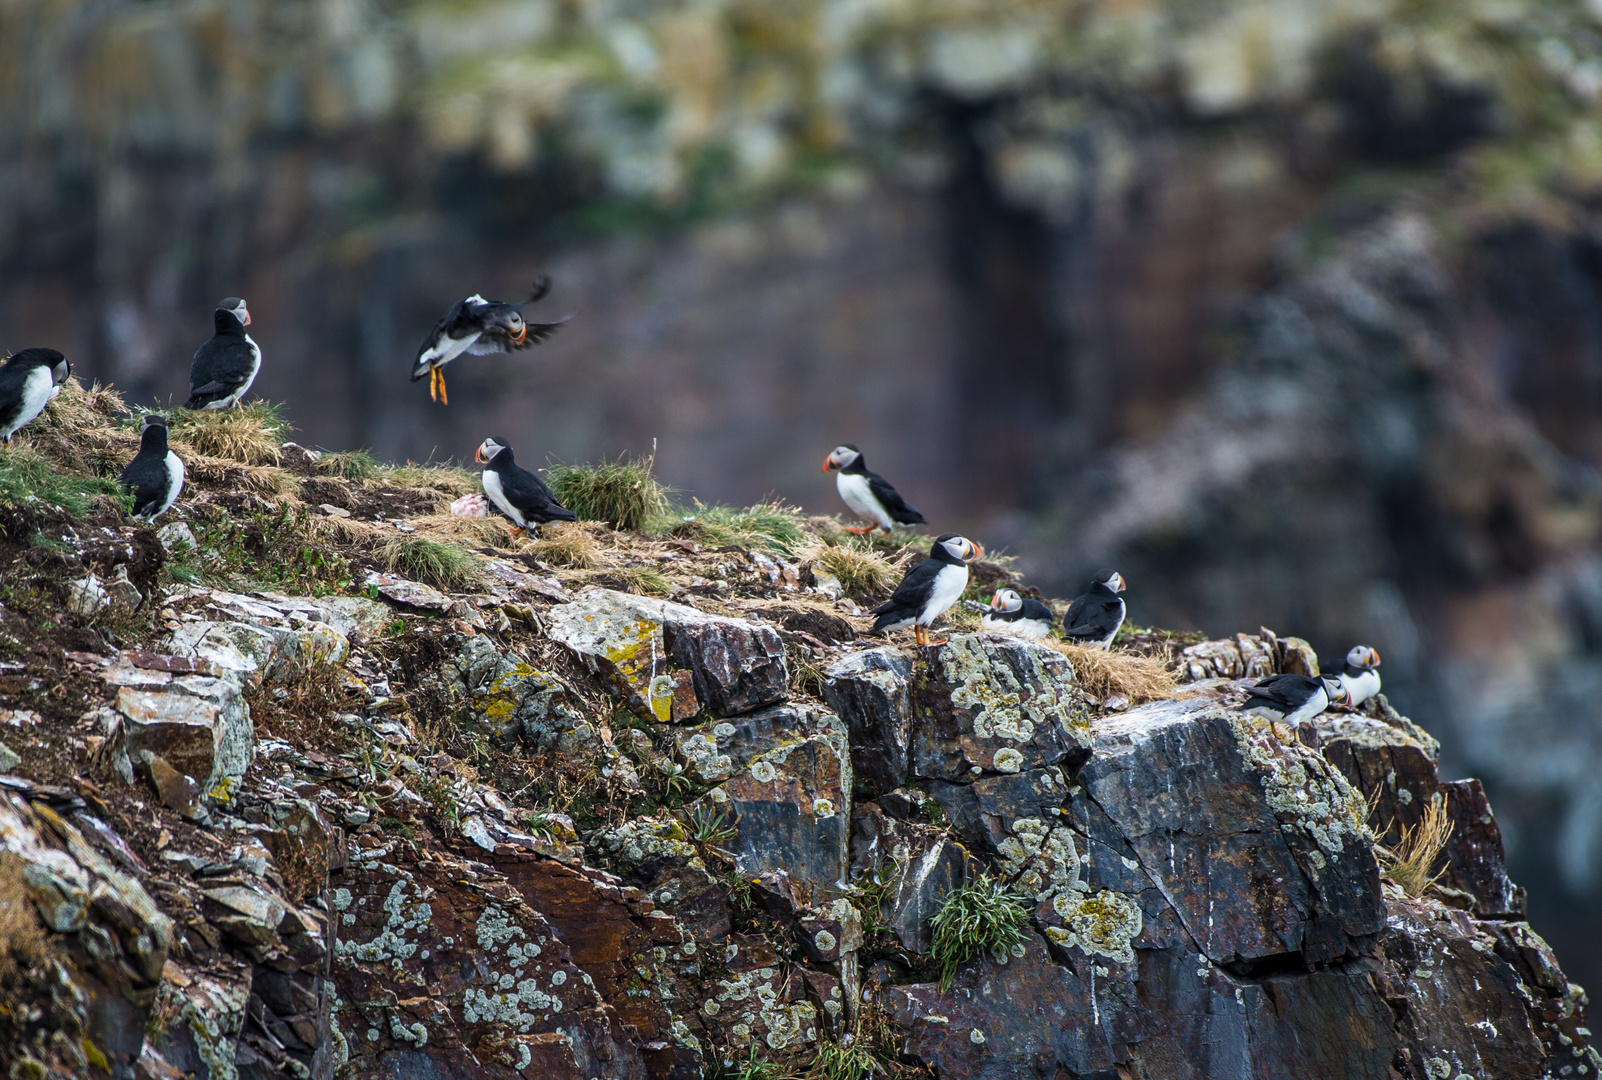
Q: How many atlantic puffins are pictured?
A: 11